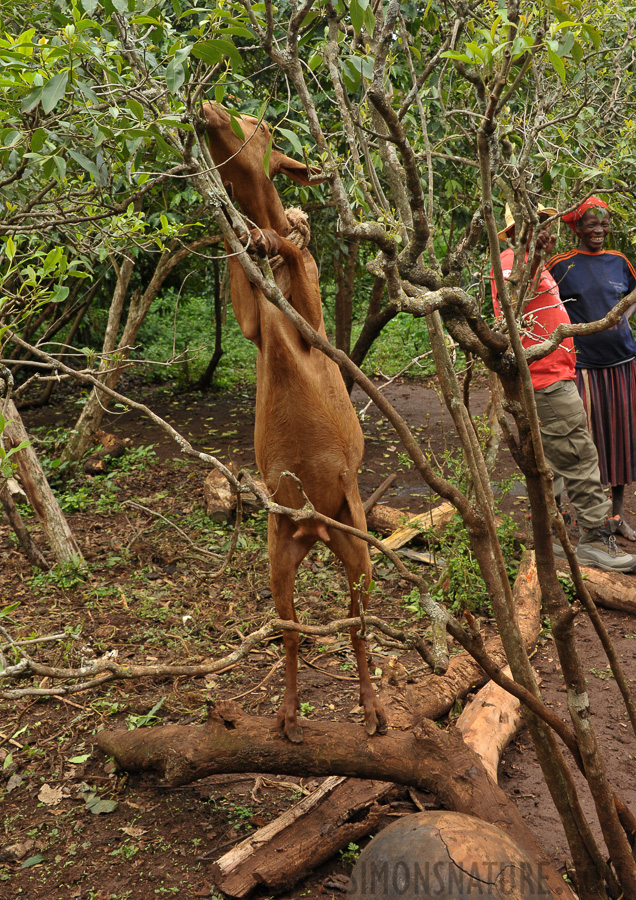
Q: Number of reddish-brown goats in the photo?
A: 1